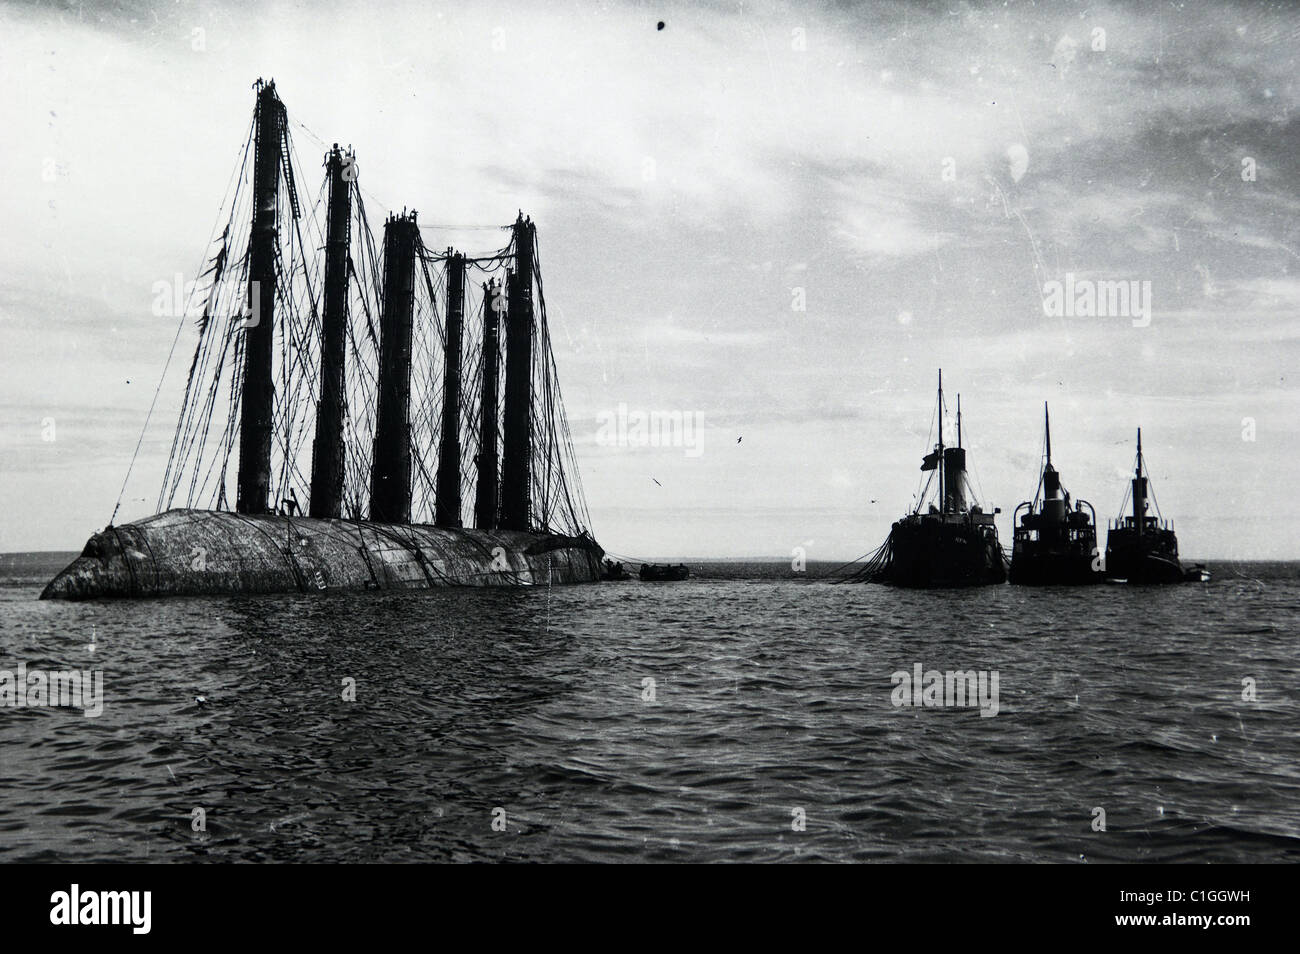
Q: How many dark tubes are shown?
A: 6